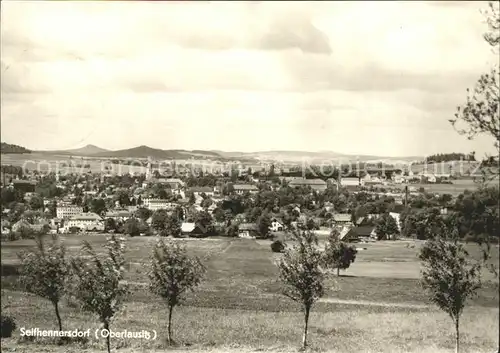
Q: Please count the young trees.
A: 5